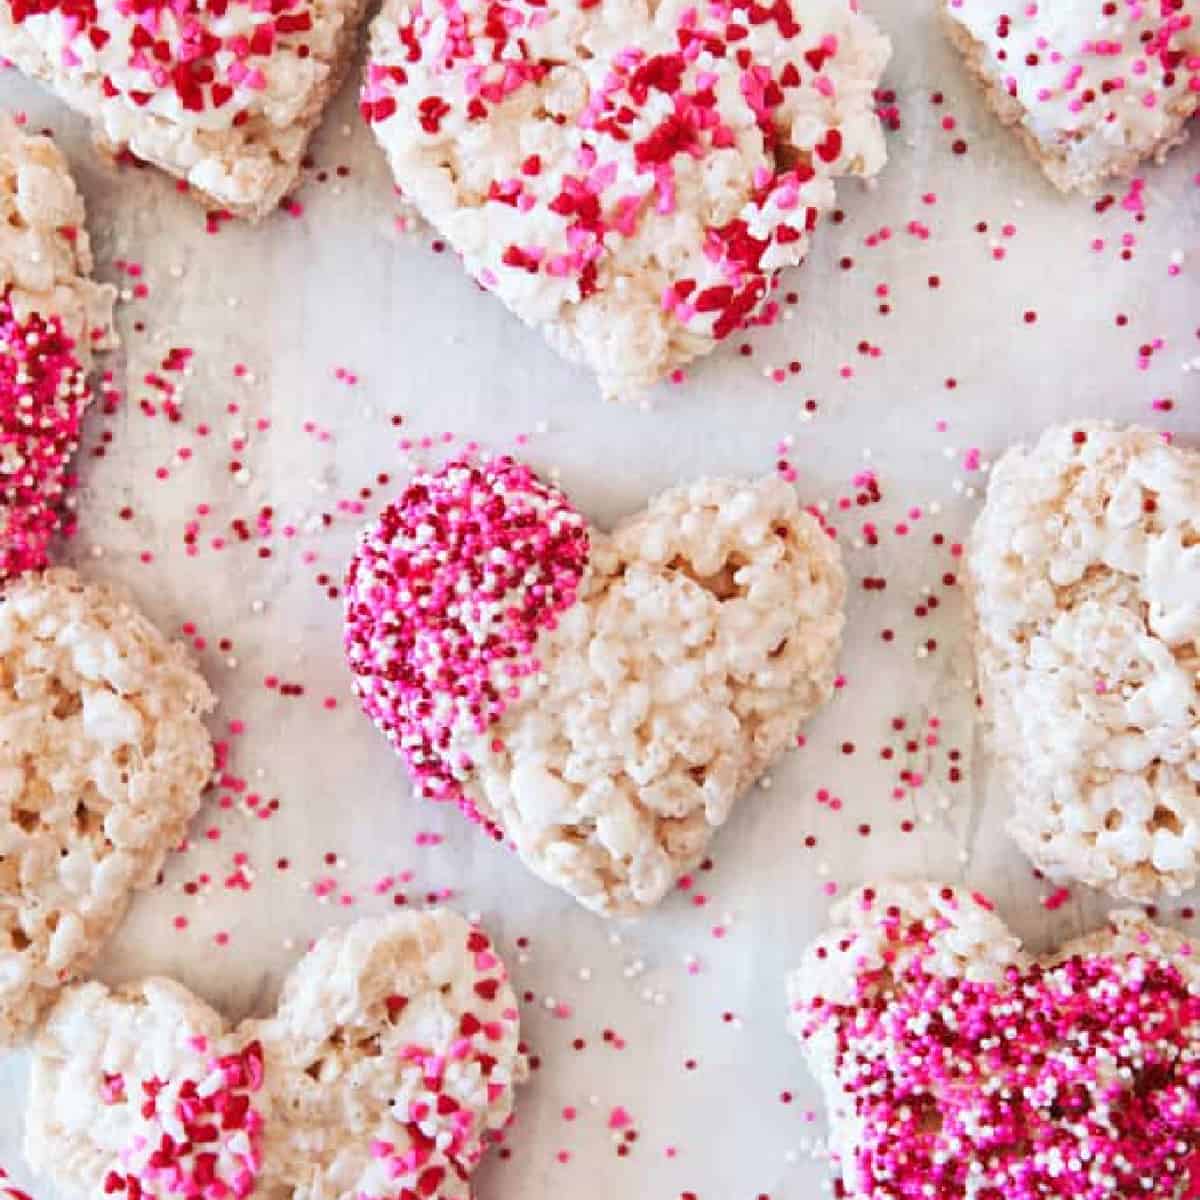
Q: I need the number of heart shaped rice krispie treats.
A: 9